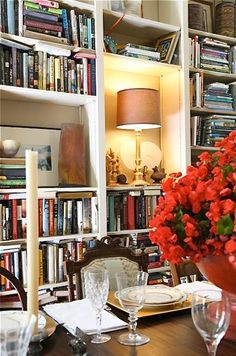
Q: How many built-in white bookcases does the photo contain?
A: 3